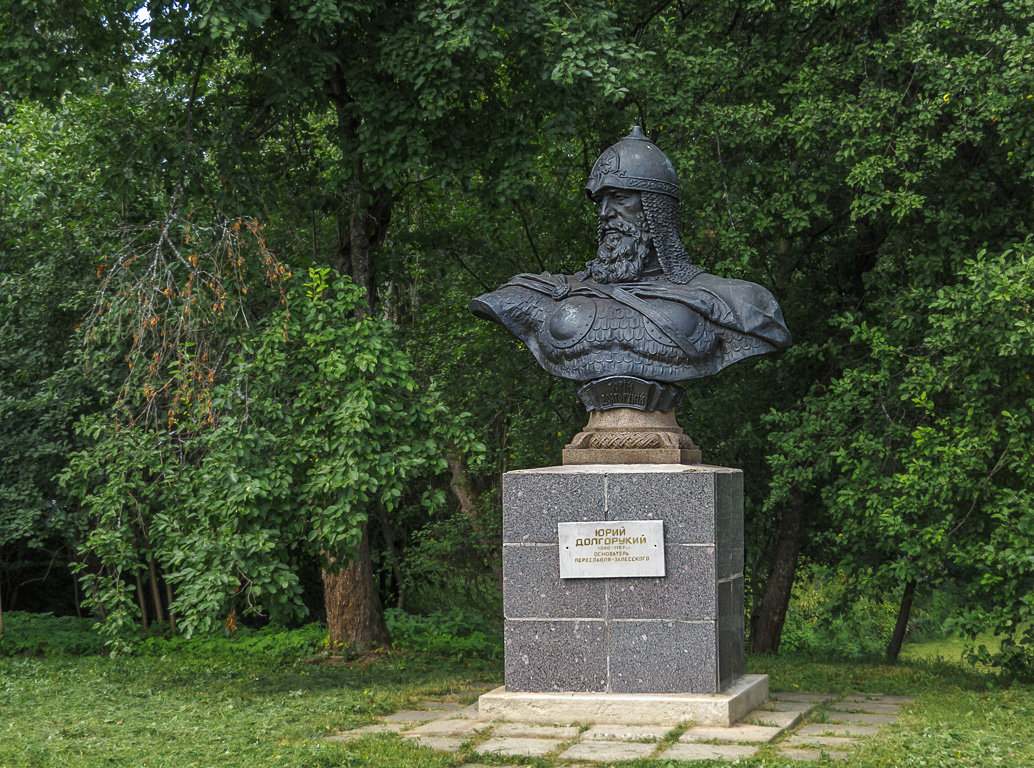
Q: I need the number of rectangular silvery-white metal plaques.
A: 1